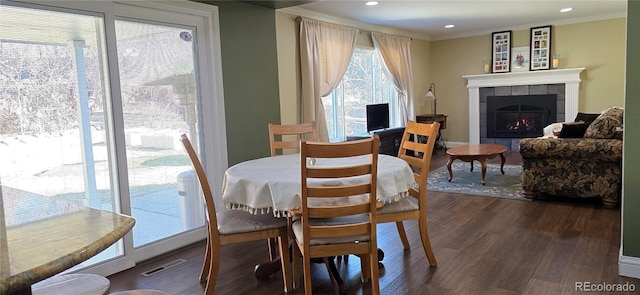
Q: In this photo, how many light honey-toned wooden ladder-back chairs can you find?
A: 4